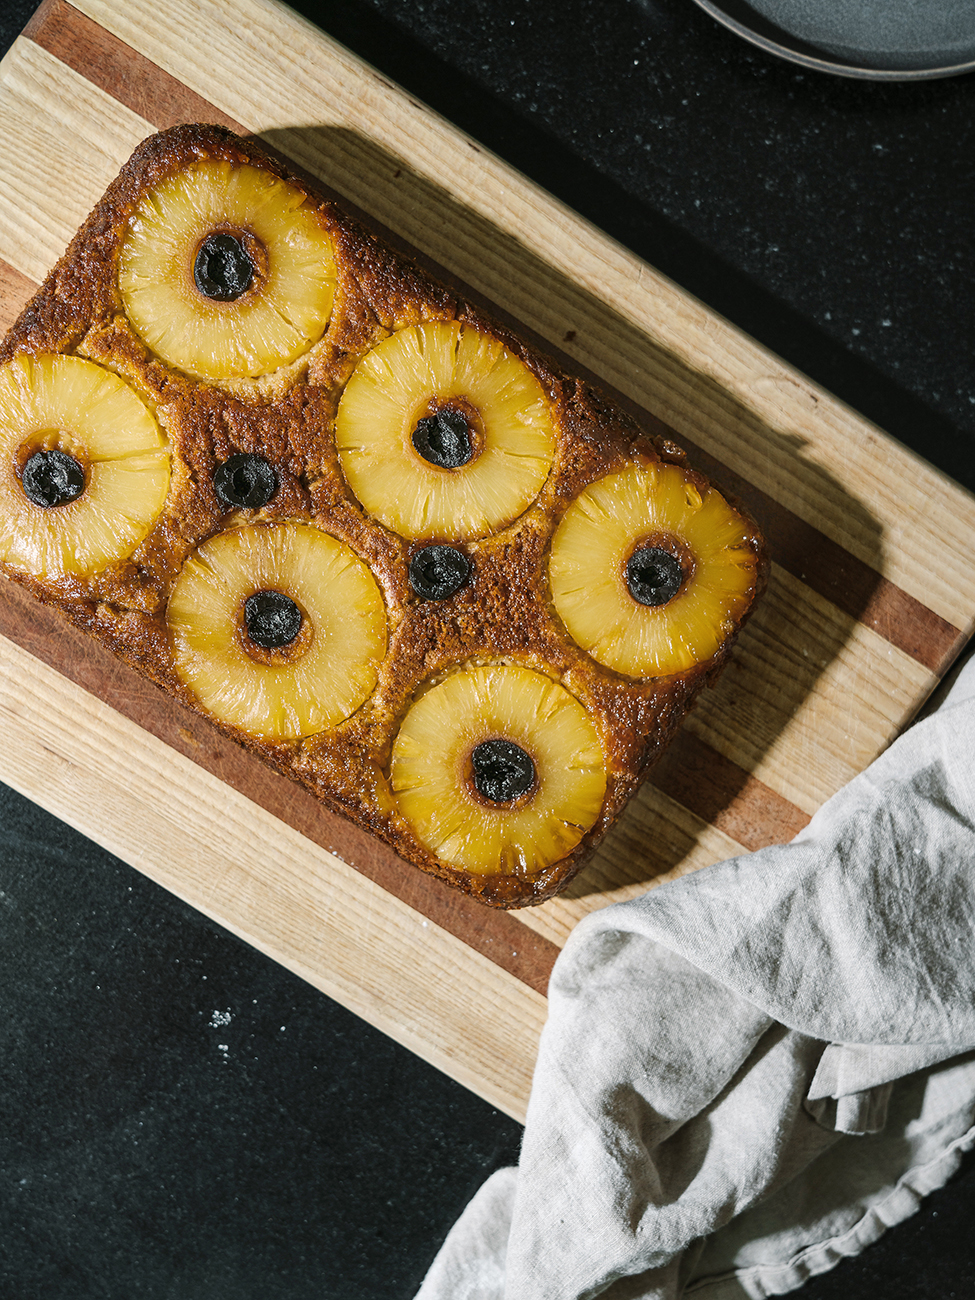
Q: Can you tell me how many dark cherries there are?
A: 8